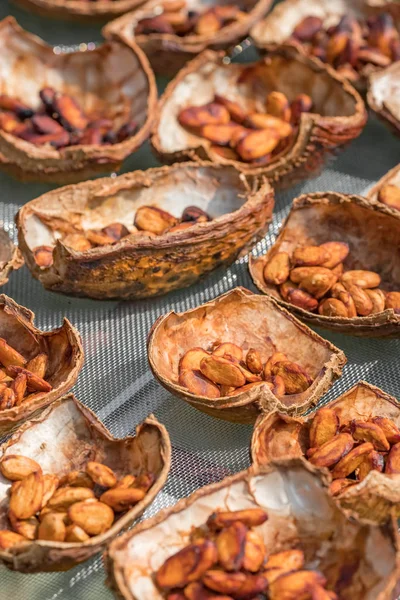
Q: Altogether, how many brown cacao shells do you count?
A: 15